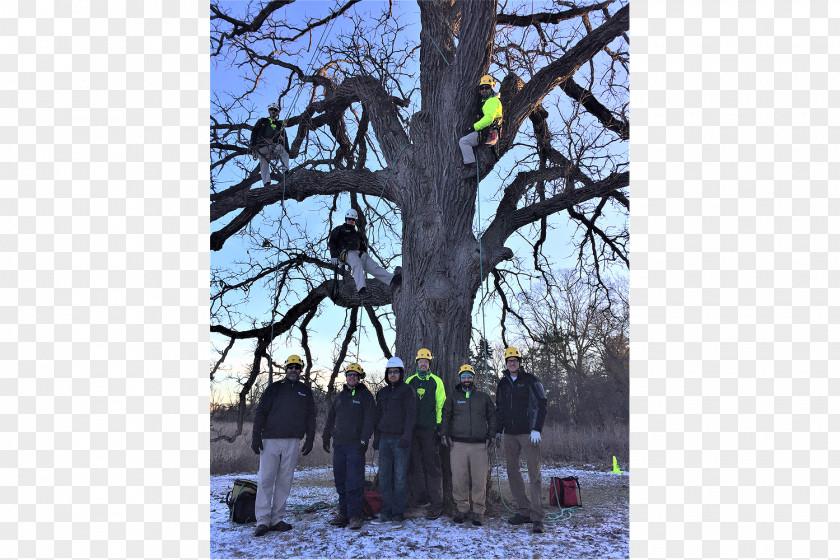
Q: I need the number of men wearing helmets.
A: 9